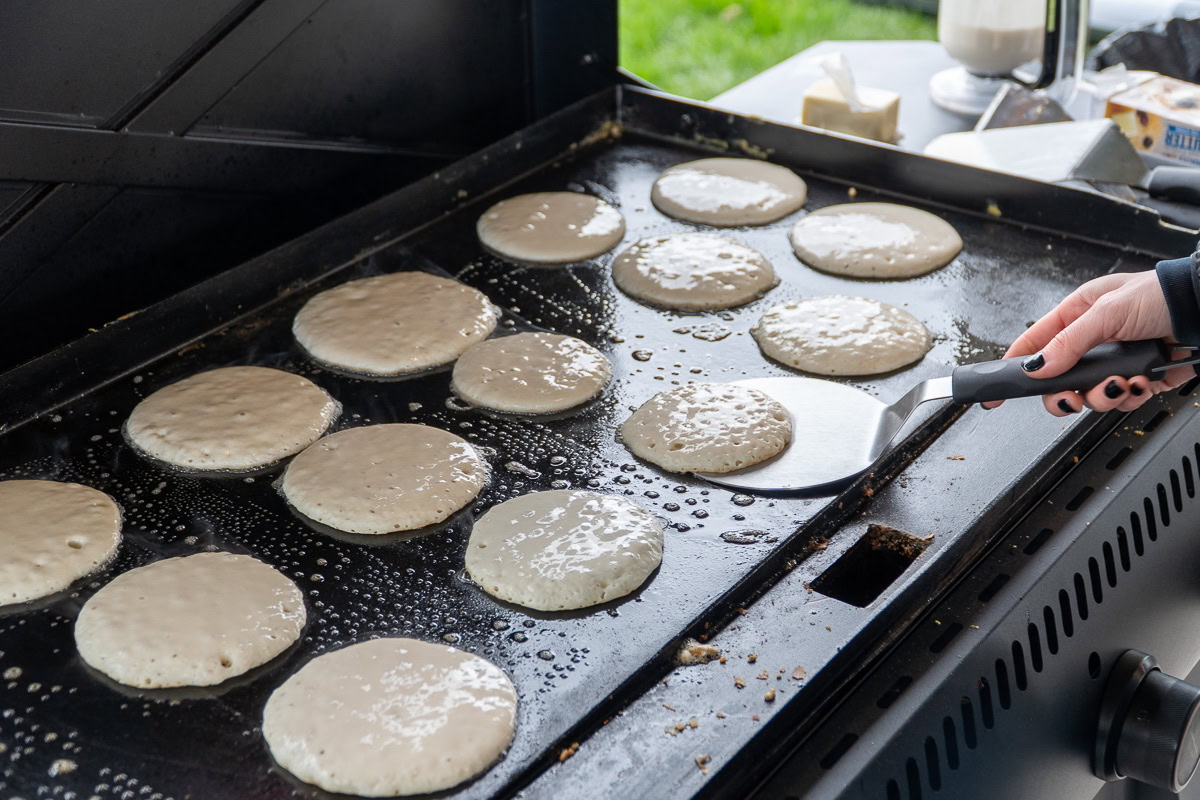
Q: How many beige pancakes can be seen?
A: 14